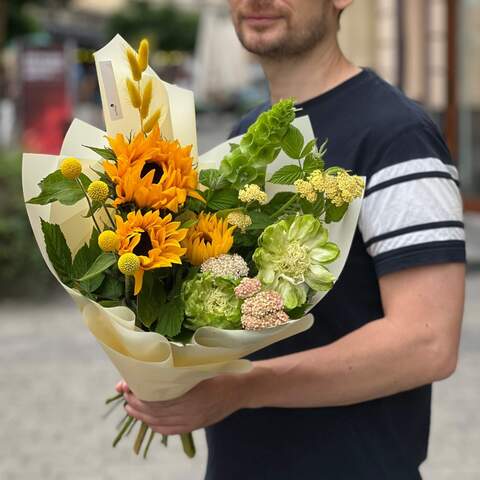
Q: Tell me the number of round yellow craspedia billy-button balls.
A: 4